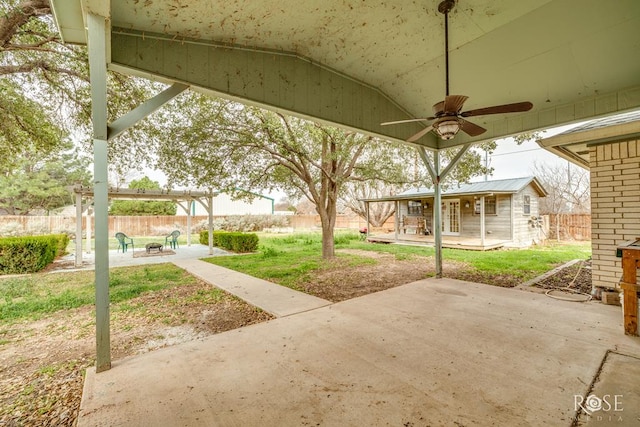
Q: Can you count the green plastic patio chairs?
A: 2